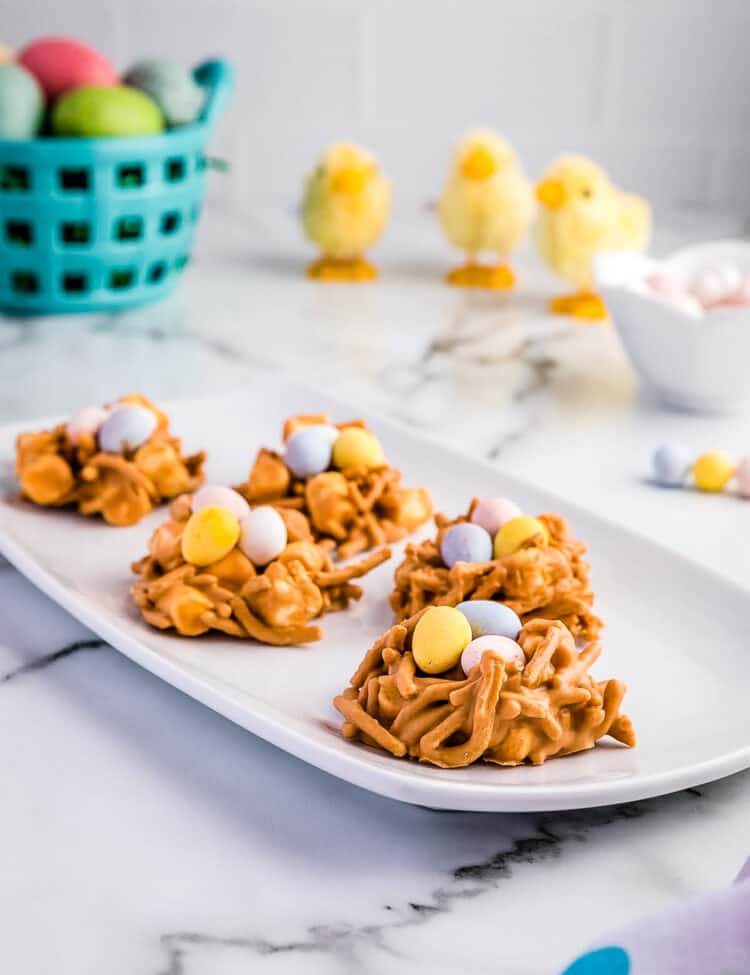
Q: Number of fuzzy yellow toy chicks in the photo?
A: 3